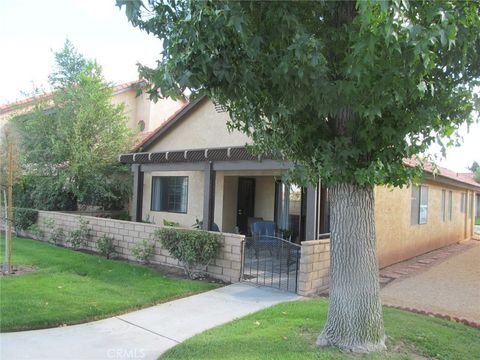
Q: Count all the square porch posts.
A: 3